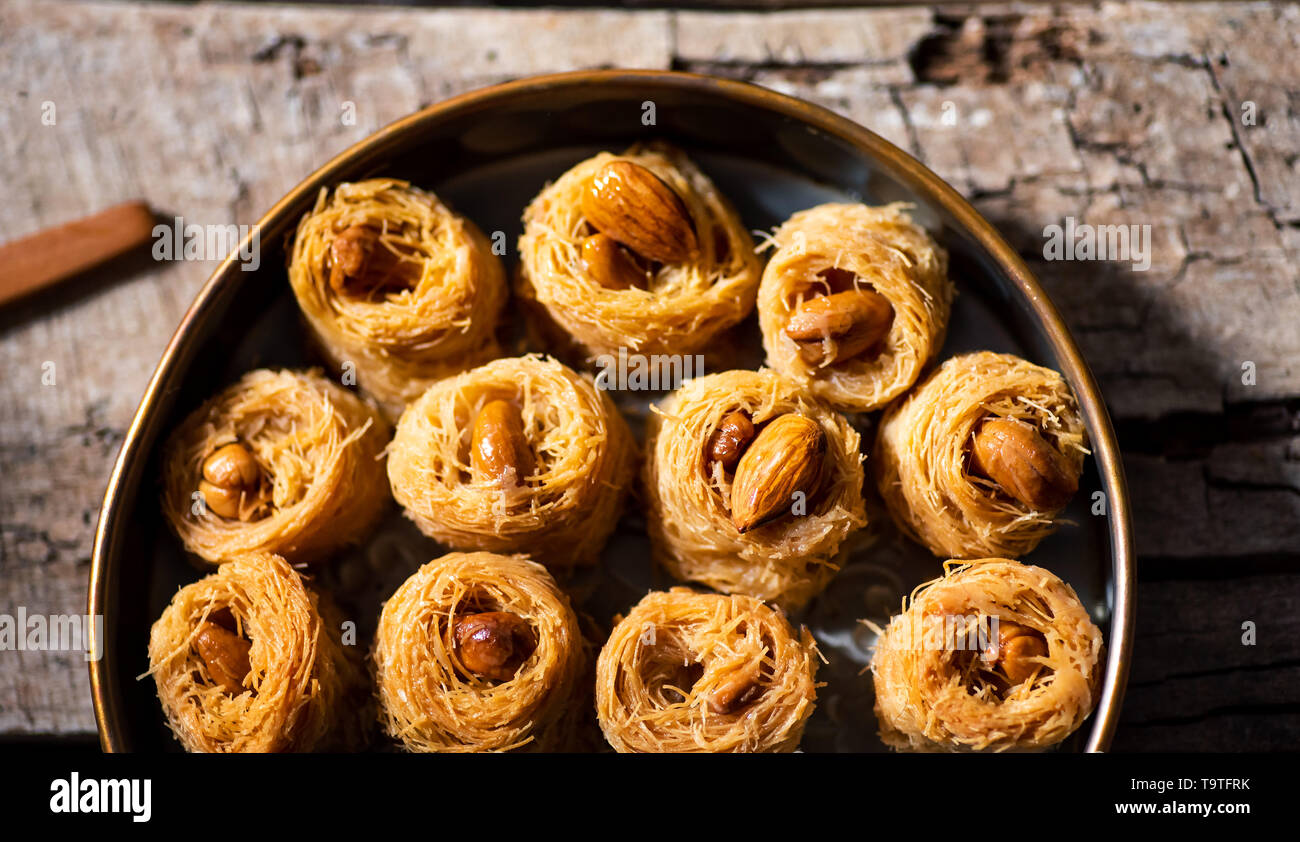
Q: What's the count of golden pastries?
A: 11